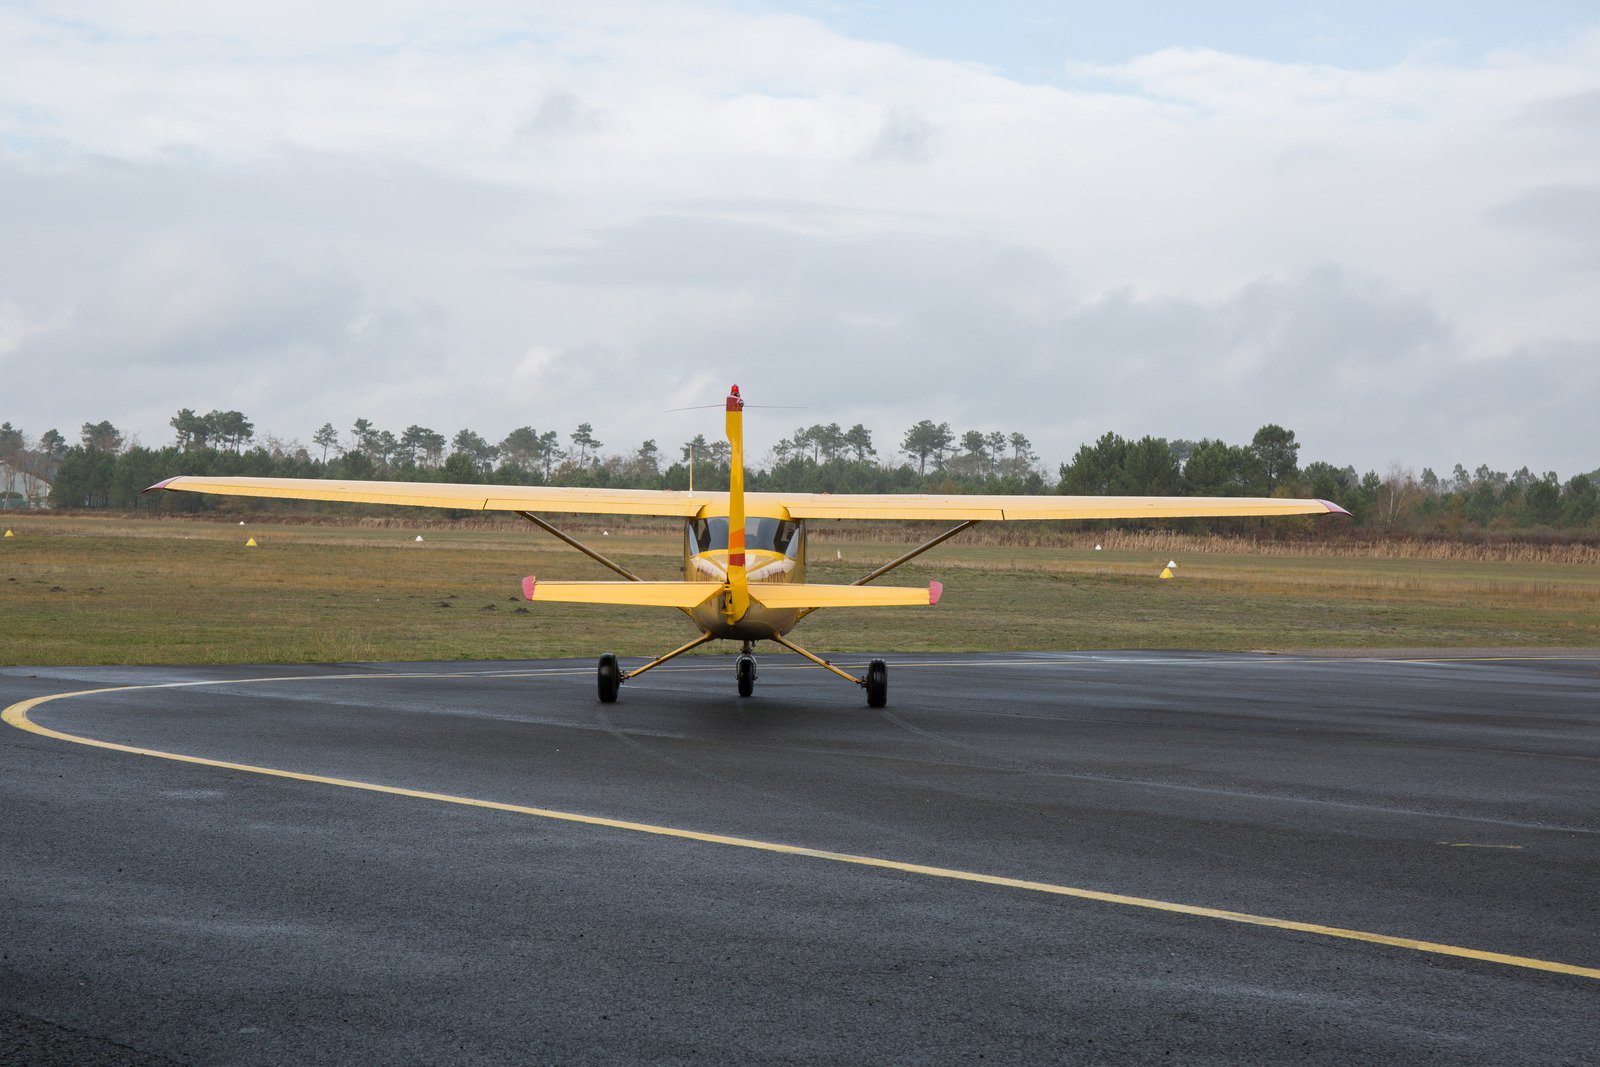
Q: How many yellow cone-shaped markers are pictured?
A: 3